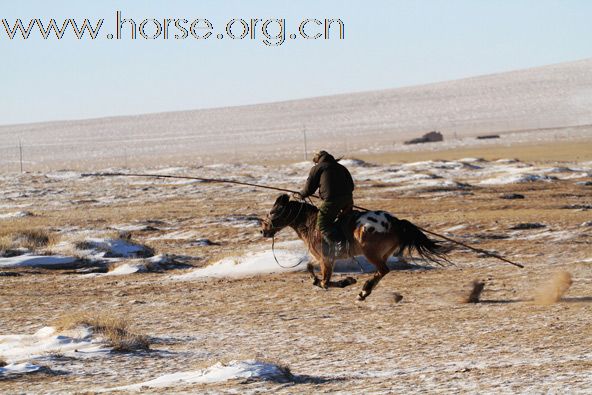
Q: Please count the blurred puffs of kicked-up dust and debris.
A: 3